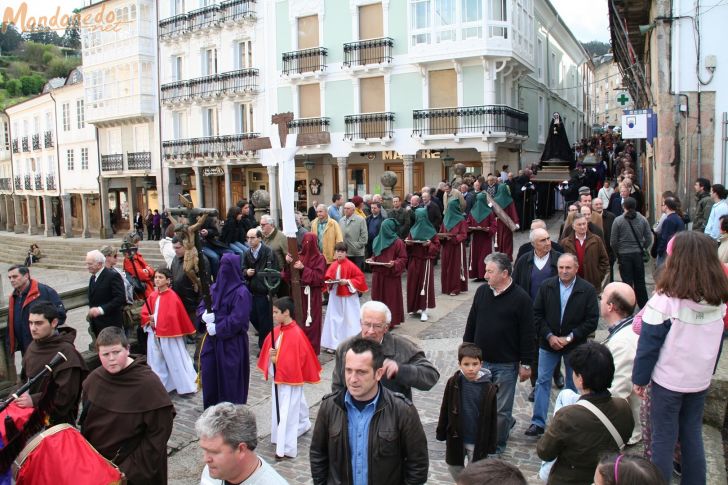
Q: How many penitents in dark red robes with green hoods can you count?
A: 5